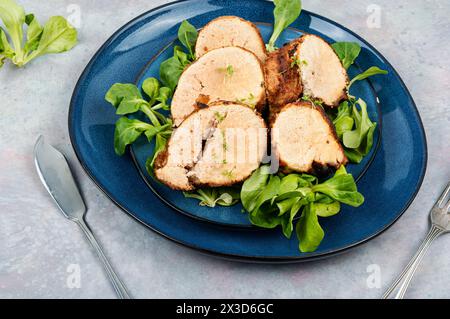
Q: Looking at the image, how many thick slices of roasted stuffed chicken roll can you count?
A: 5